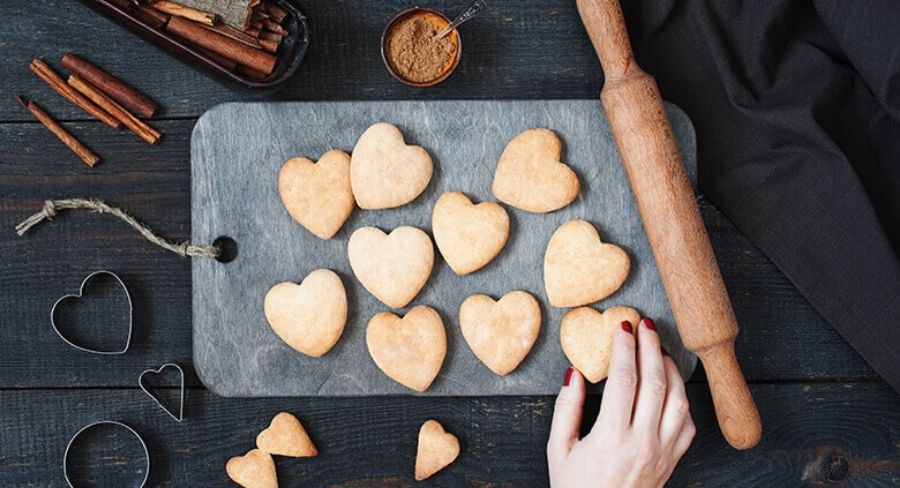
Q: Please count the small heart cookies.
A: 3